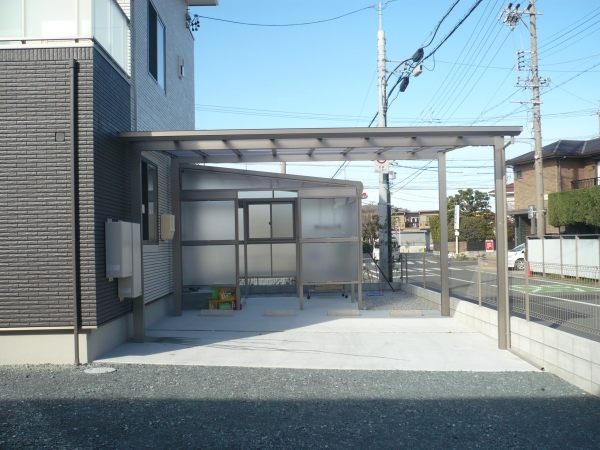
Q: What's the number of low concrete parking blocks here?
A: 4